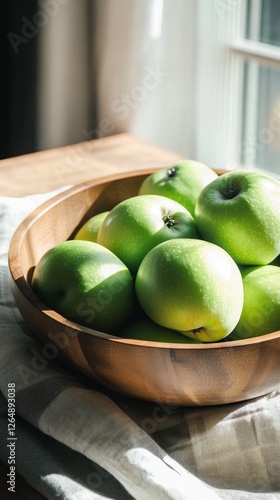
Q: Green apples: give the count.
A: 8